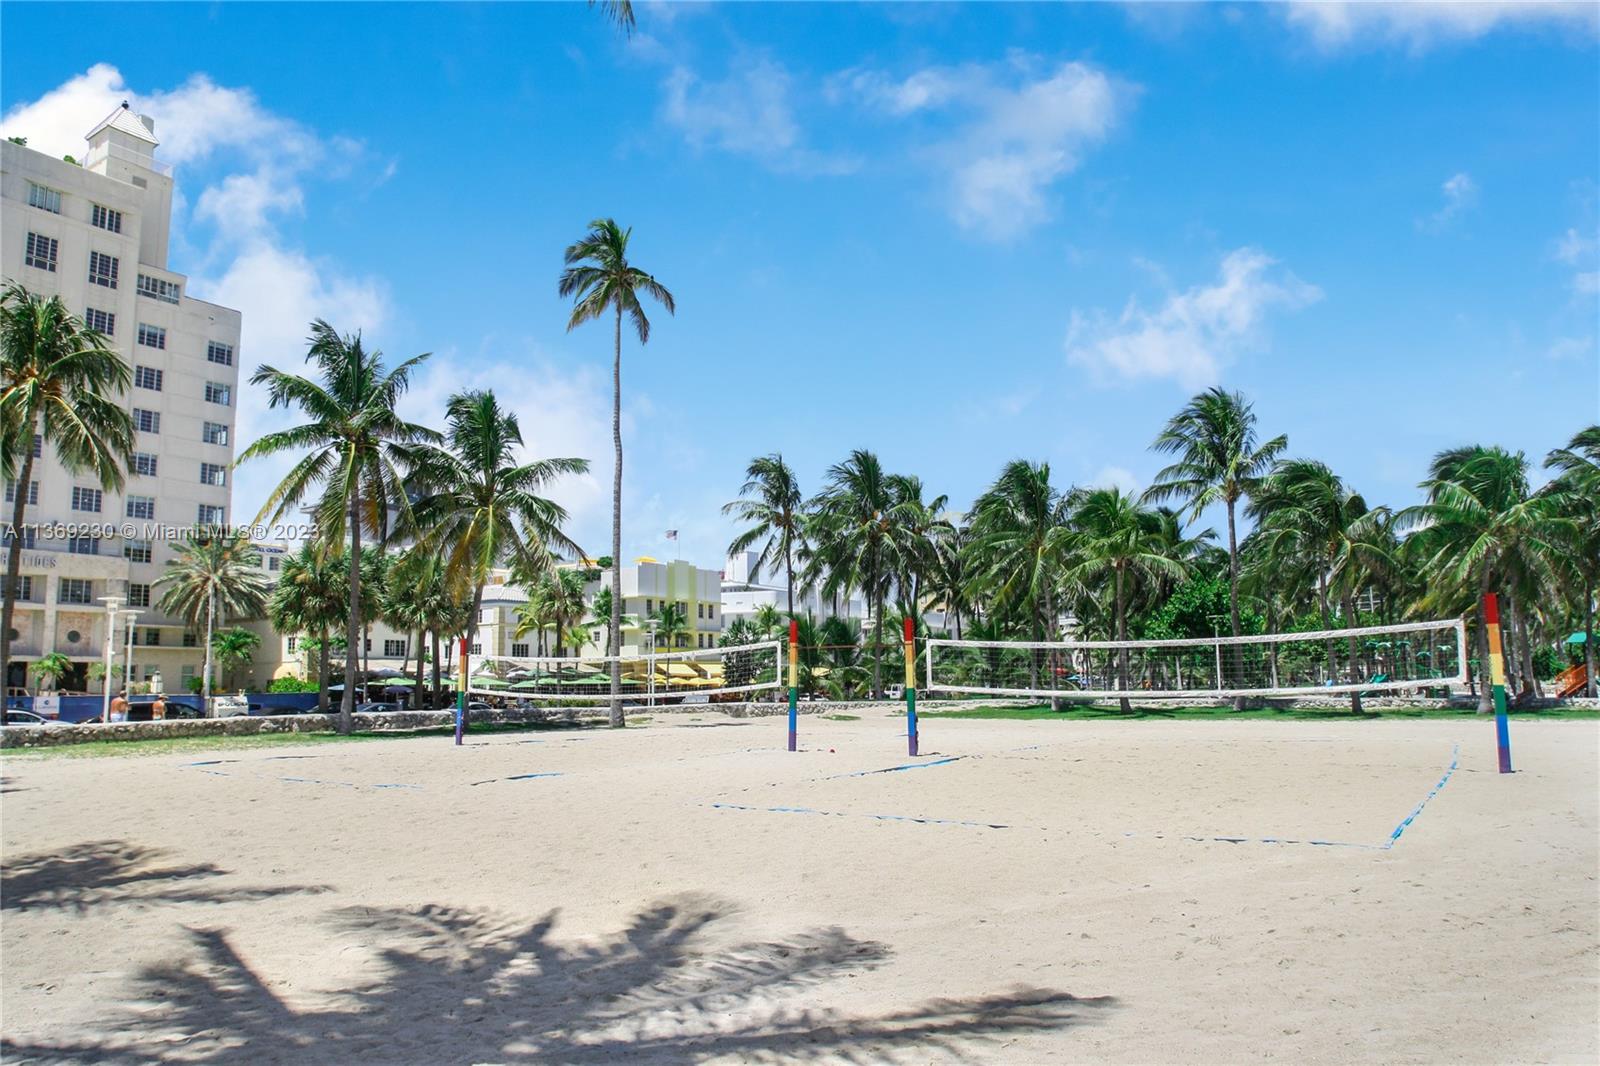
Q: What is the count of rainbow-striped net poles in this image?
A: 4